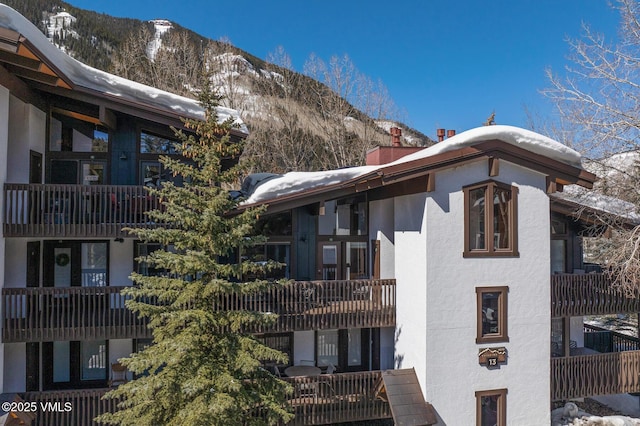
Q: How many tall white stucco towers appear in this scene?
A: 1